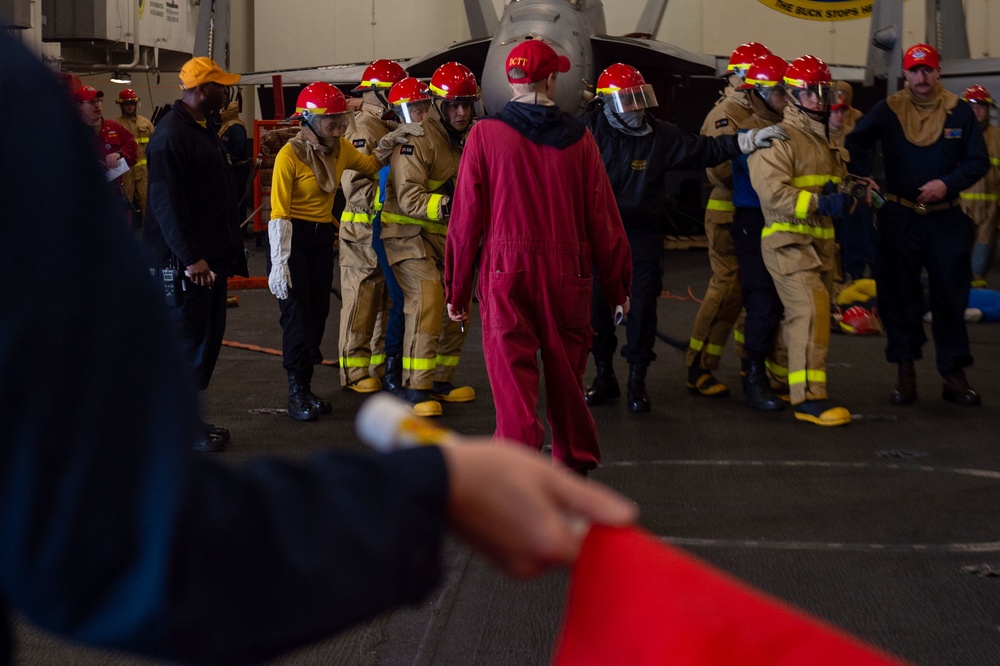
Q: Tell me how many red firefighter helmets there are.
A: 11